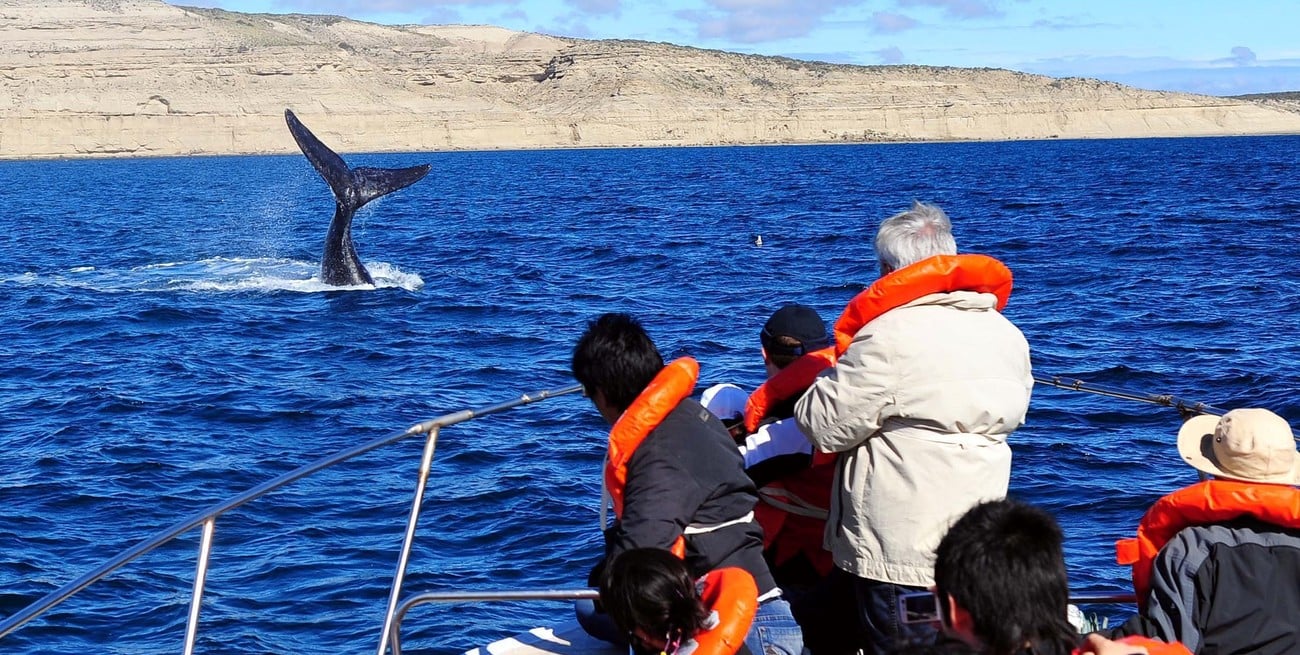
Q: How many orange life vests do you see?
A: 6